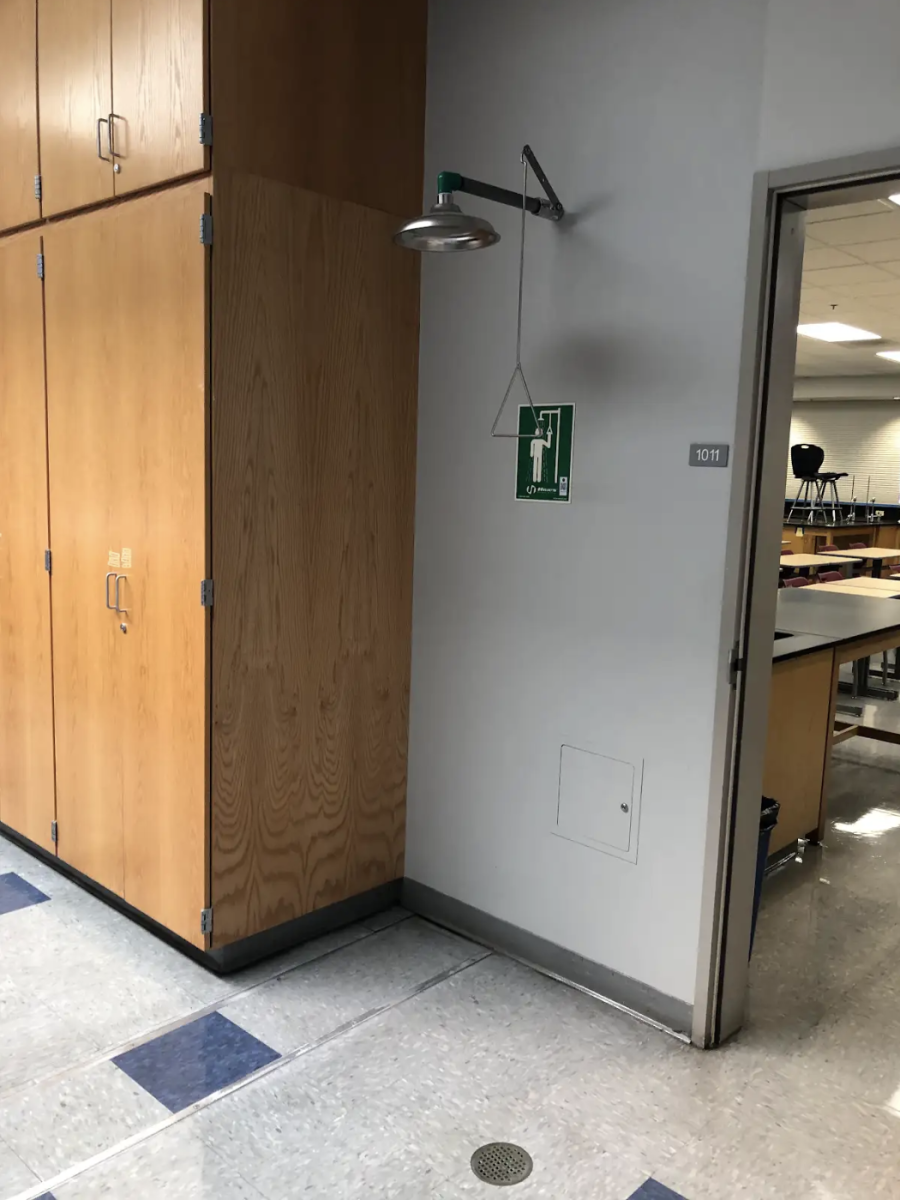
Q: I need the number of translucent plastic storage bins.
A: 0